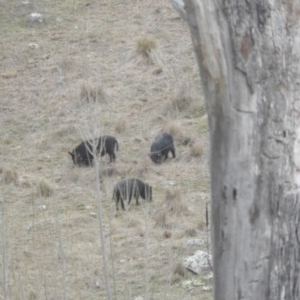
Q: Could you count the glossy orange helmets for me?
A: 0